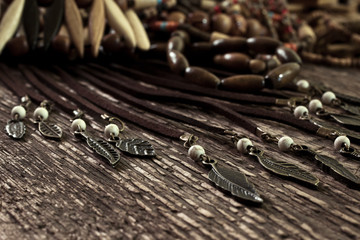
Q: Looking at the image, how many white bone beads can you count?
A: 12